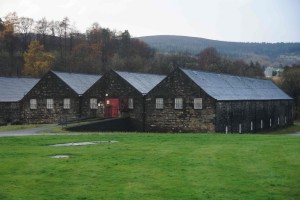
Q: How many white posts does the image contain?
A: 7